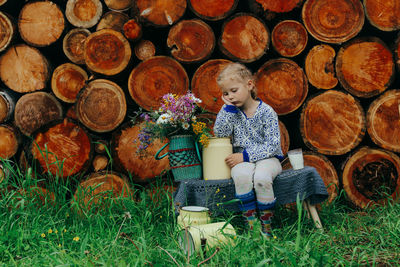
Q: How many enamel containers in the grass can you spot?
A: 2